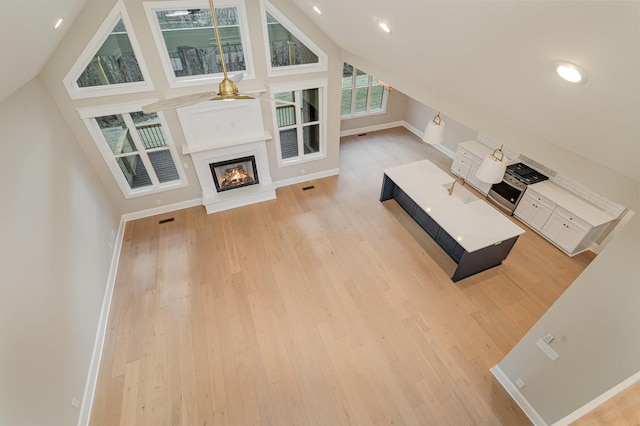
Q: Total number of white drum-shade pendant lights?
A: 2